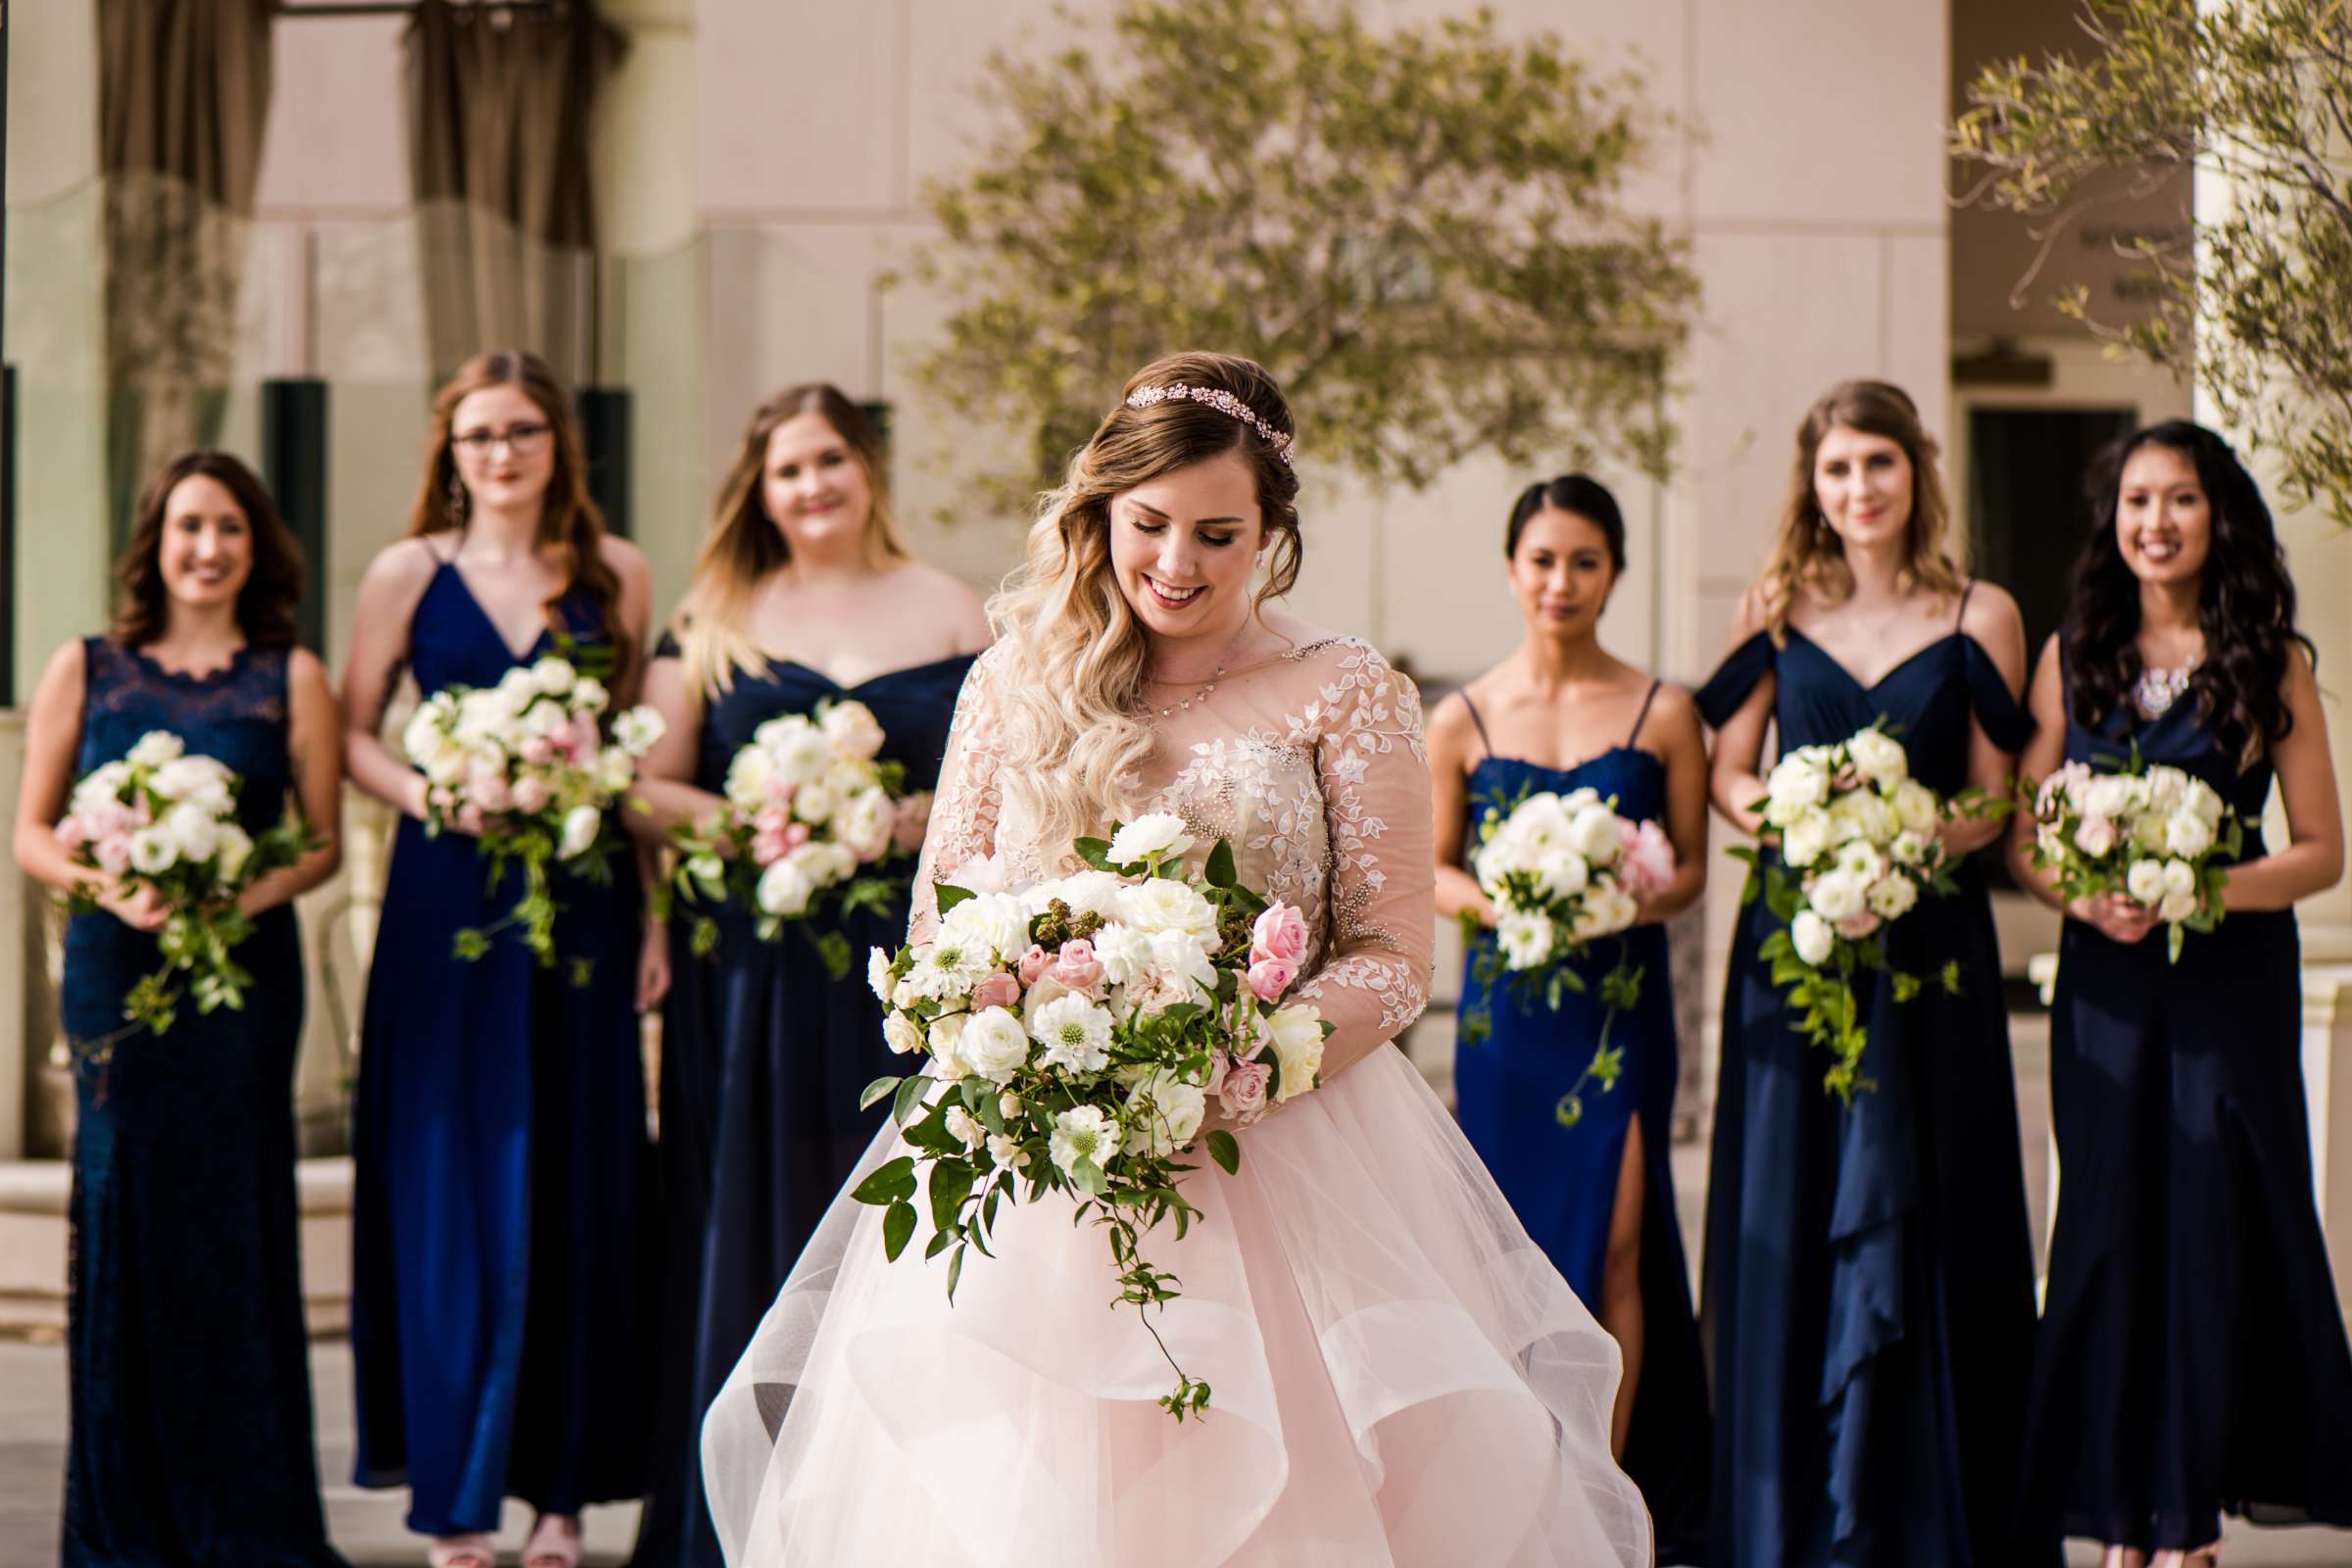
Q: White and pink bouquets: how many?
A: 7